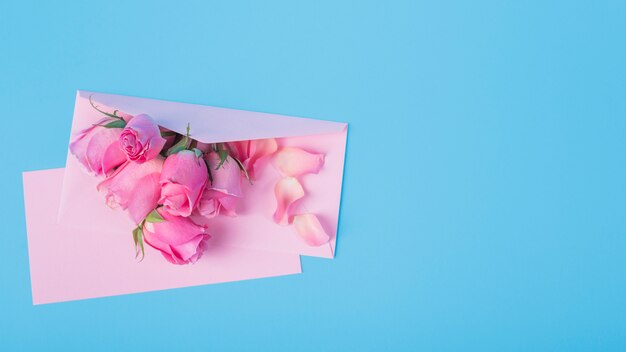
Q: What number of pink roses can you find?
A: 6